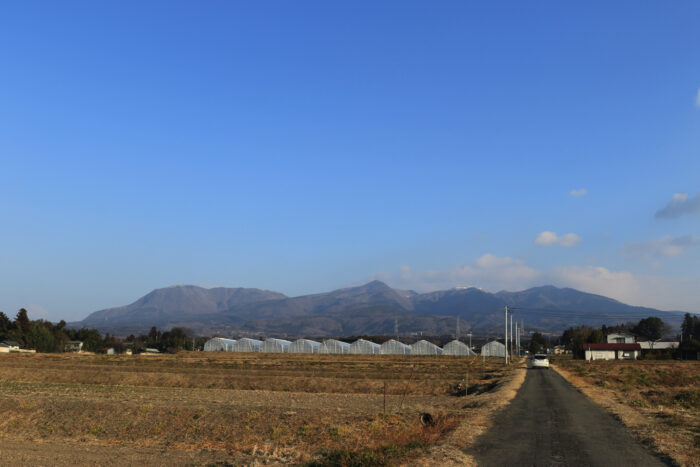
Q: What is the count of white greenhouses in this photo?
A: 10